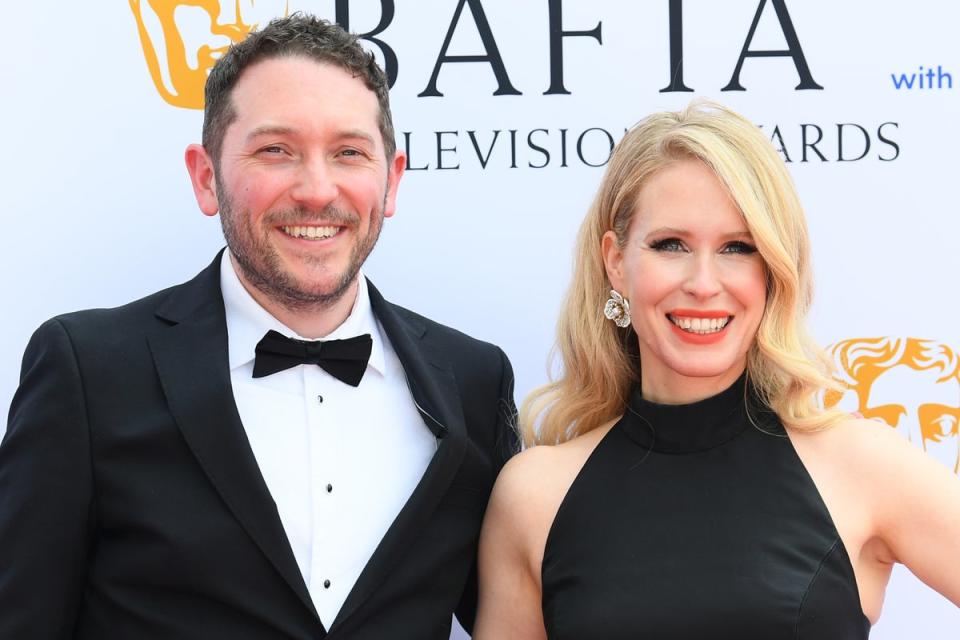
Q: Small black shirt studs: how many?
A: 3